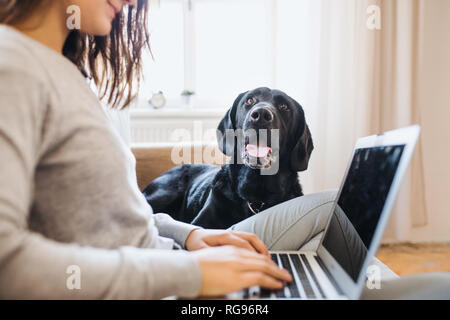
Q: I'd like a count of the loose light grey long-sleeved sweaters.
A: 1